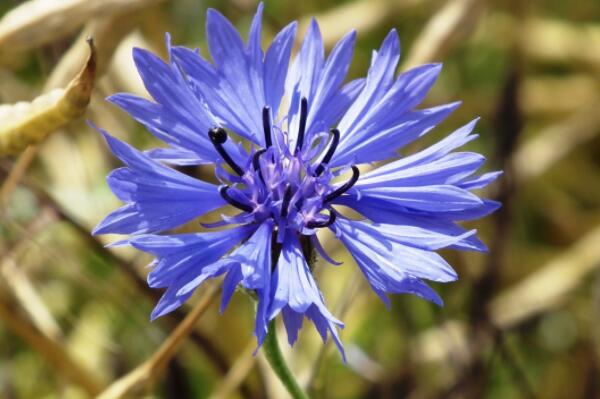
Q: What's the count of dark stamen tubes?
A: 9